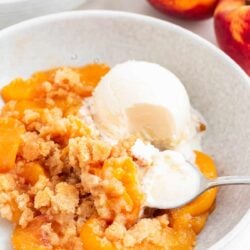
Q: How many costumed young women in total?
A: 0